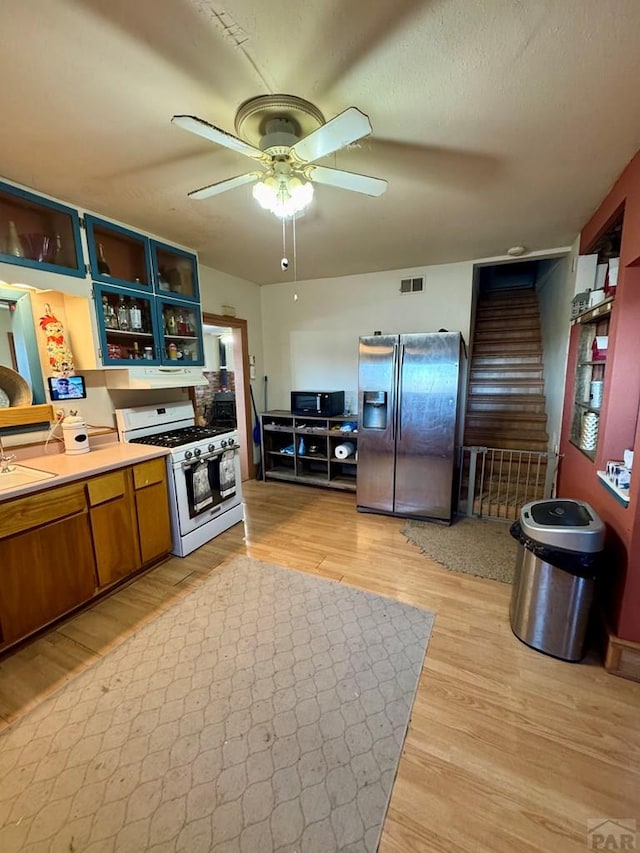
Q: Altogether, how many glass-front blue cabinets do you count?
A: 5